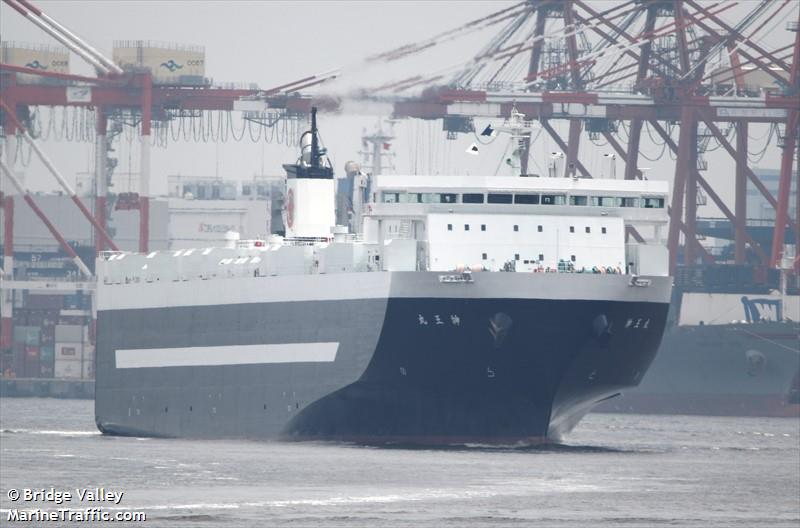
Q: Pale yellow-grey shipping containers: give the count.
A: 2